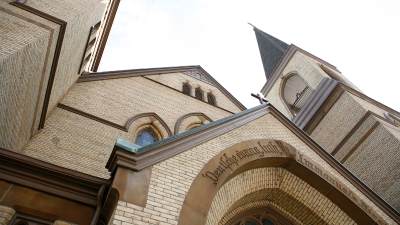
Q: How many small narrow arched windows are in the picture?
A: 3